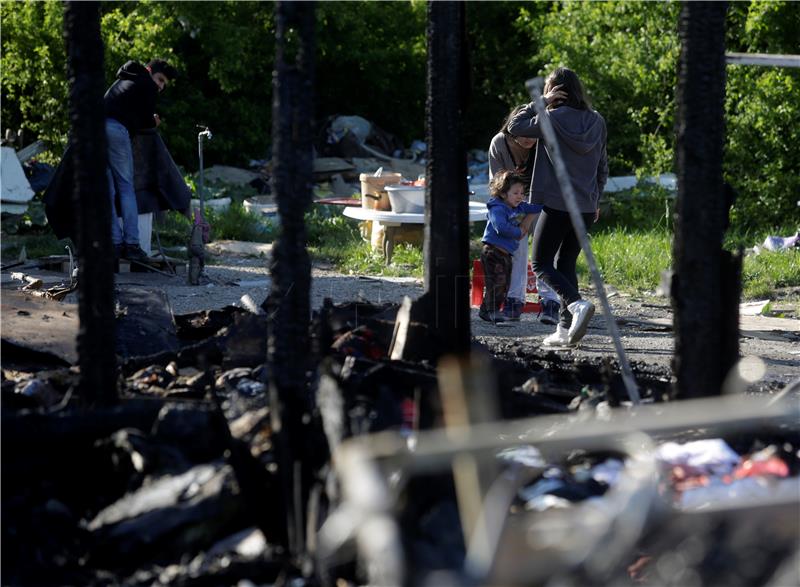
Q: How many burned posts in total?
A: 4